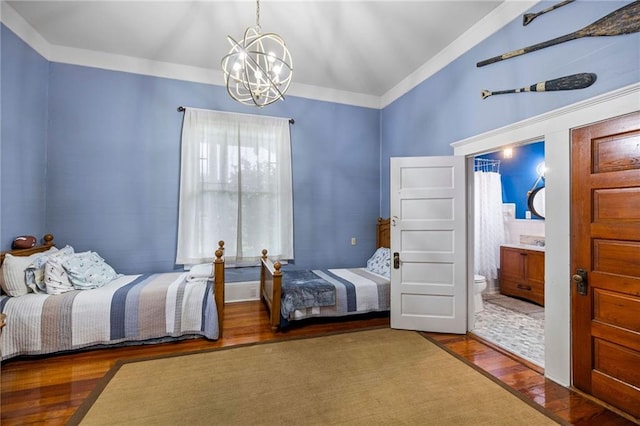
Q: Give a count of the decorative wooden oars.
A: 3